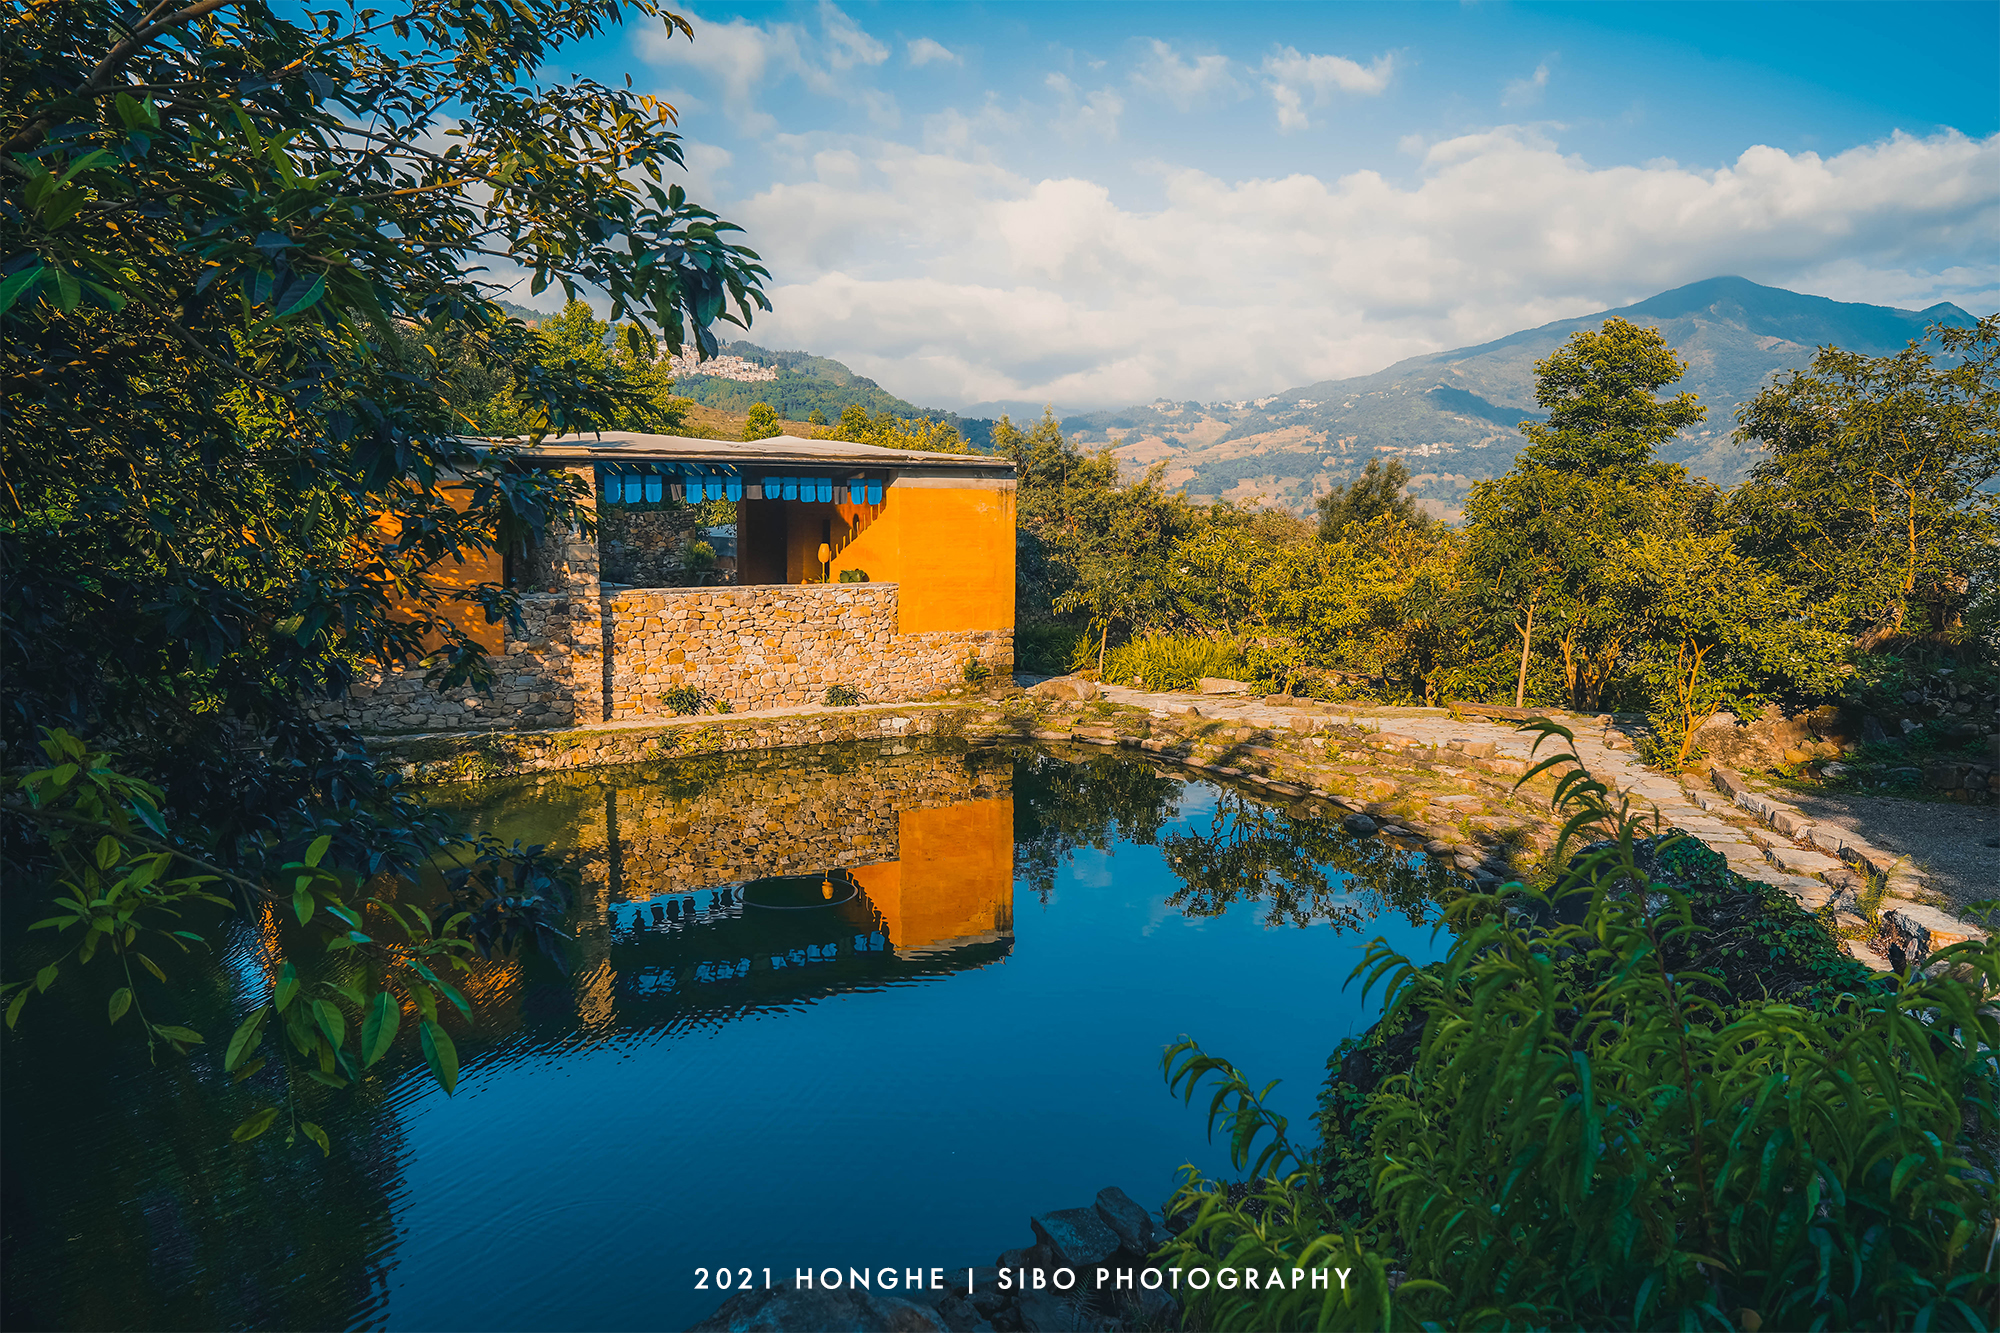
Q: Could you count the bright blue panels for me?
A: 12